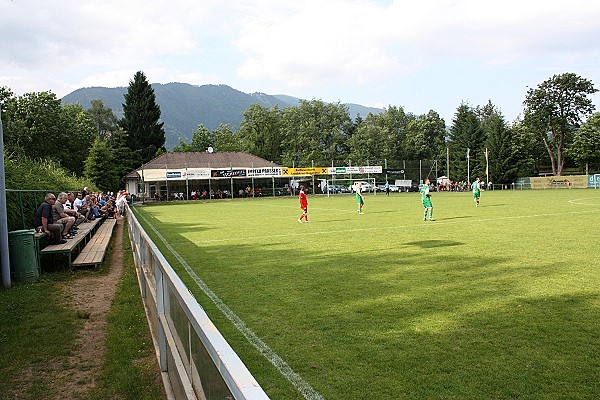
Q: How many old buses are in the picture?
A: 0